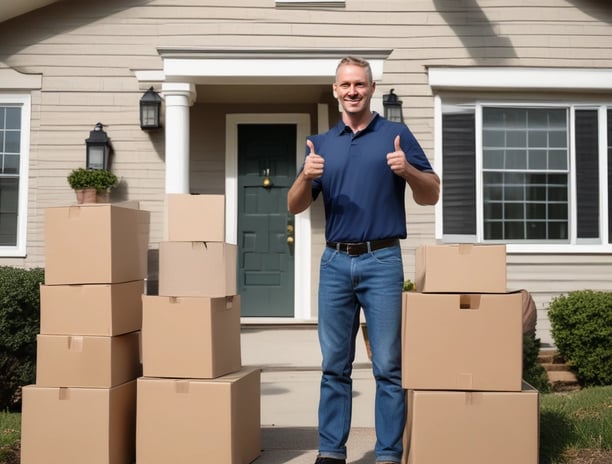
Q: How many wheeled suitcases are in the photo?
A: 0